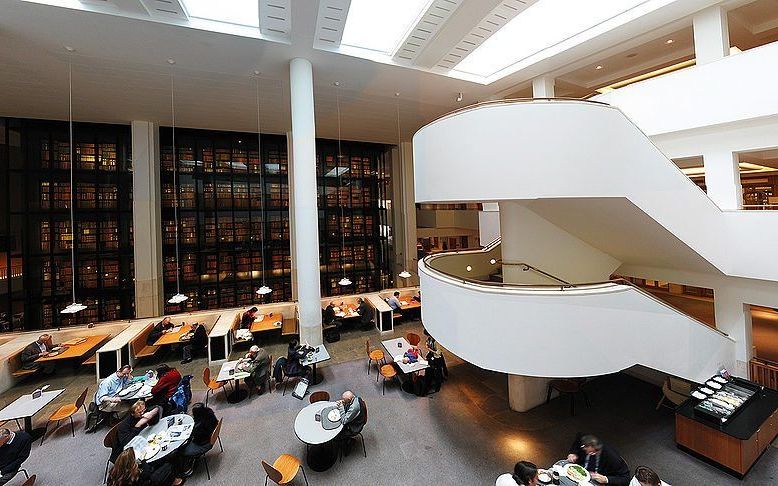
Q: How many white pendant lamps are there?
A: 5